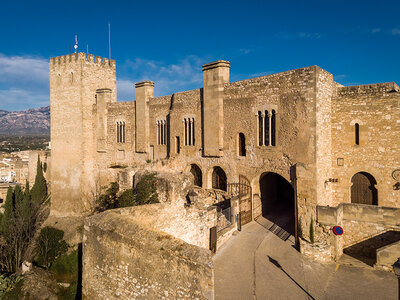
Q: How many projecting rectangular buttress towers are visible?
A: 3